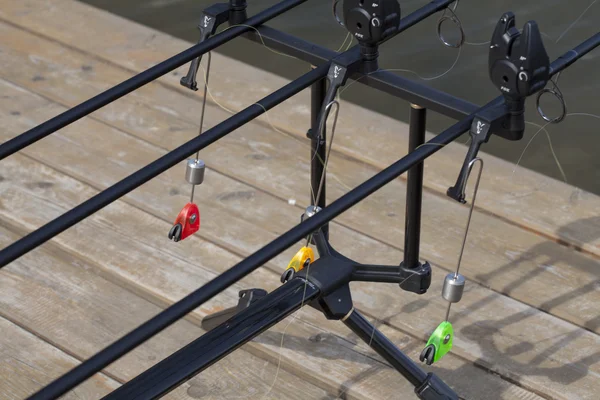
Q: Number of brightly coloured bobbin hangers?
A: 3